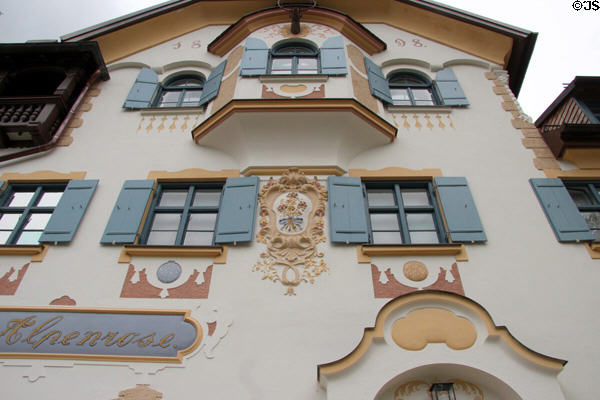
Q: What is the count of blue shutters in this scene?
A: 12